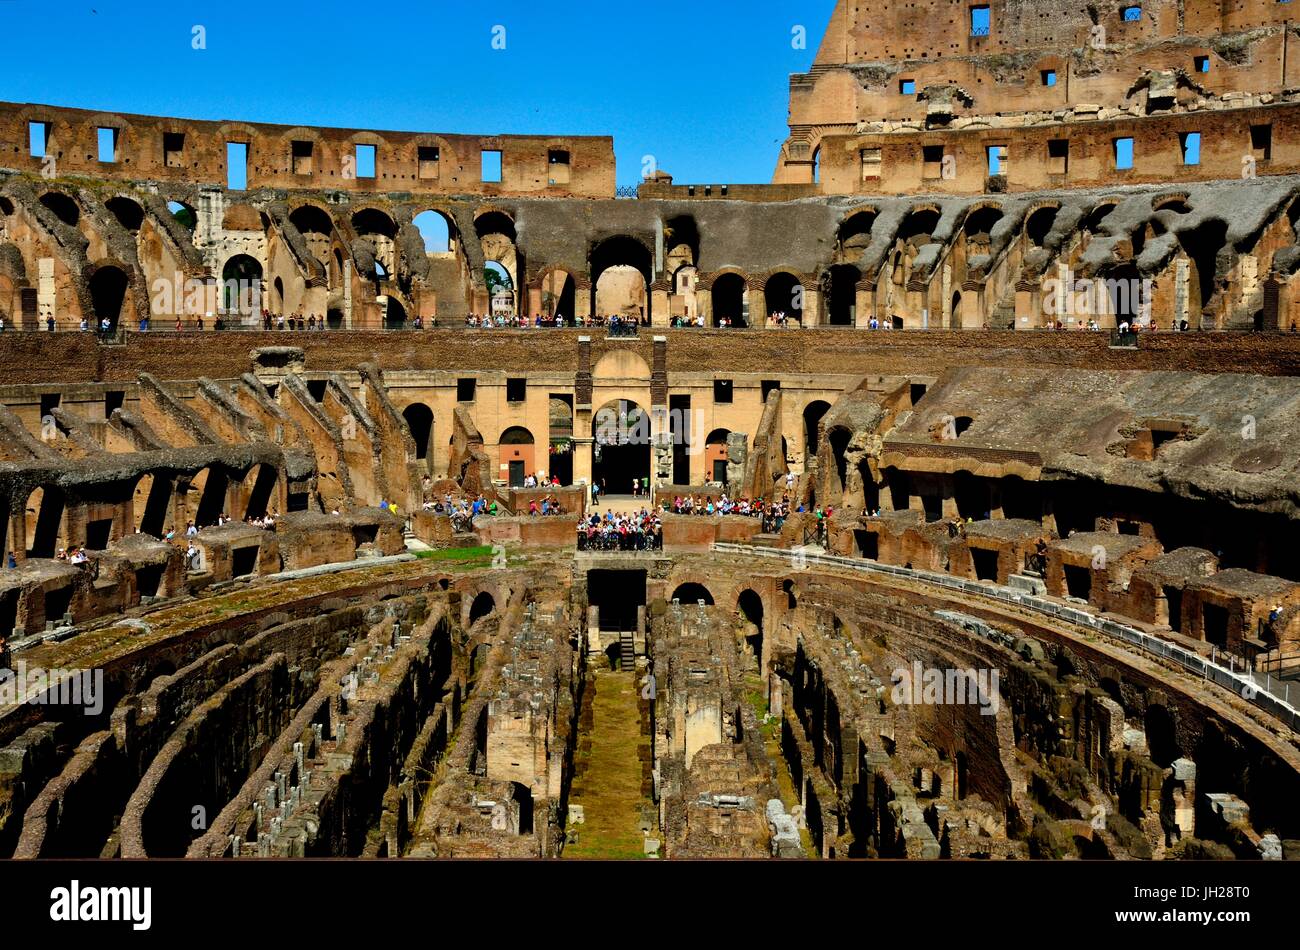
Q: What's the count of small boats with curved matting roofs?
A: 0